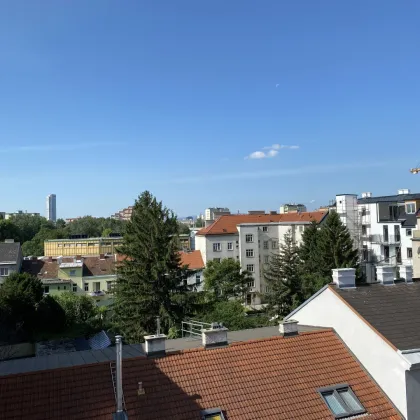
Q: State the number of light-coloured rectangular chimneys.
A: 6